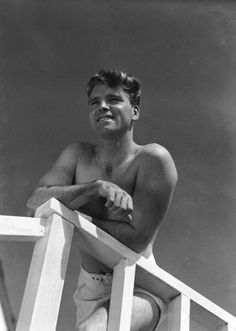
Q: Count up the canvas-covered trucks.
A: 0